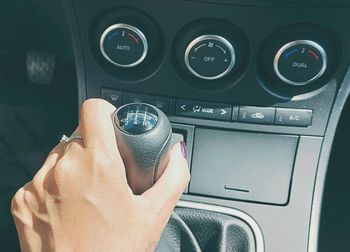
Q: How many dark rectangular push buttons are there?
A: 6